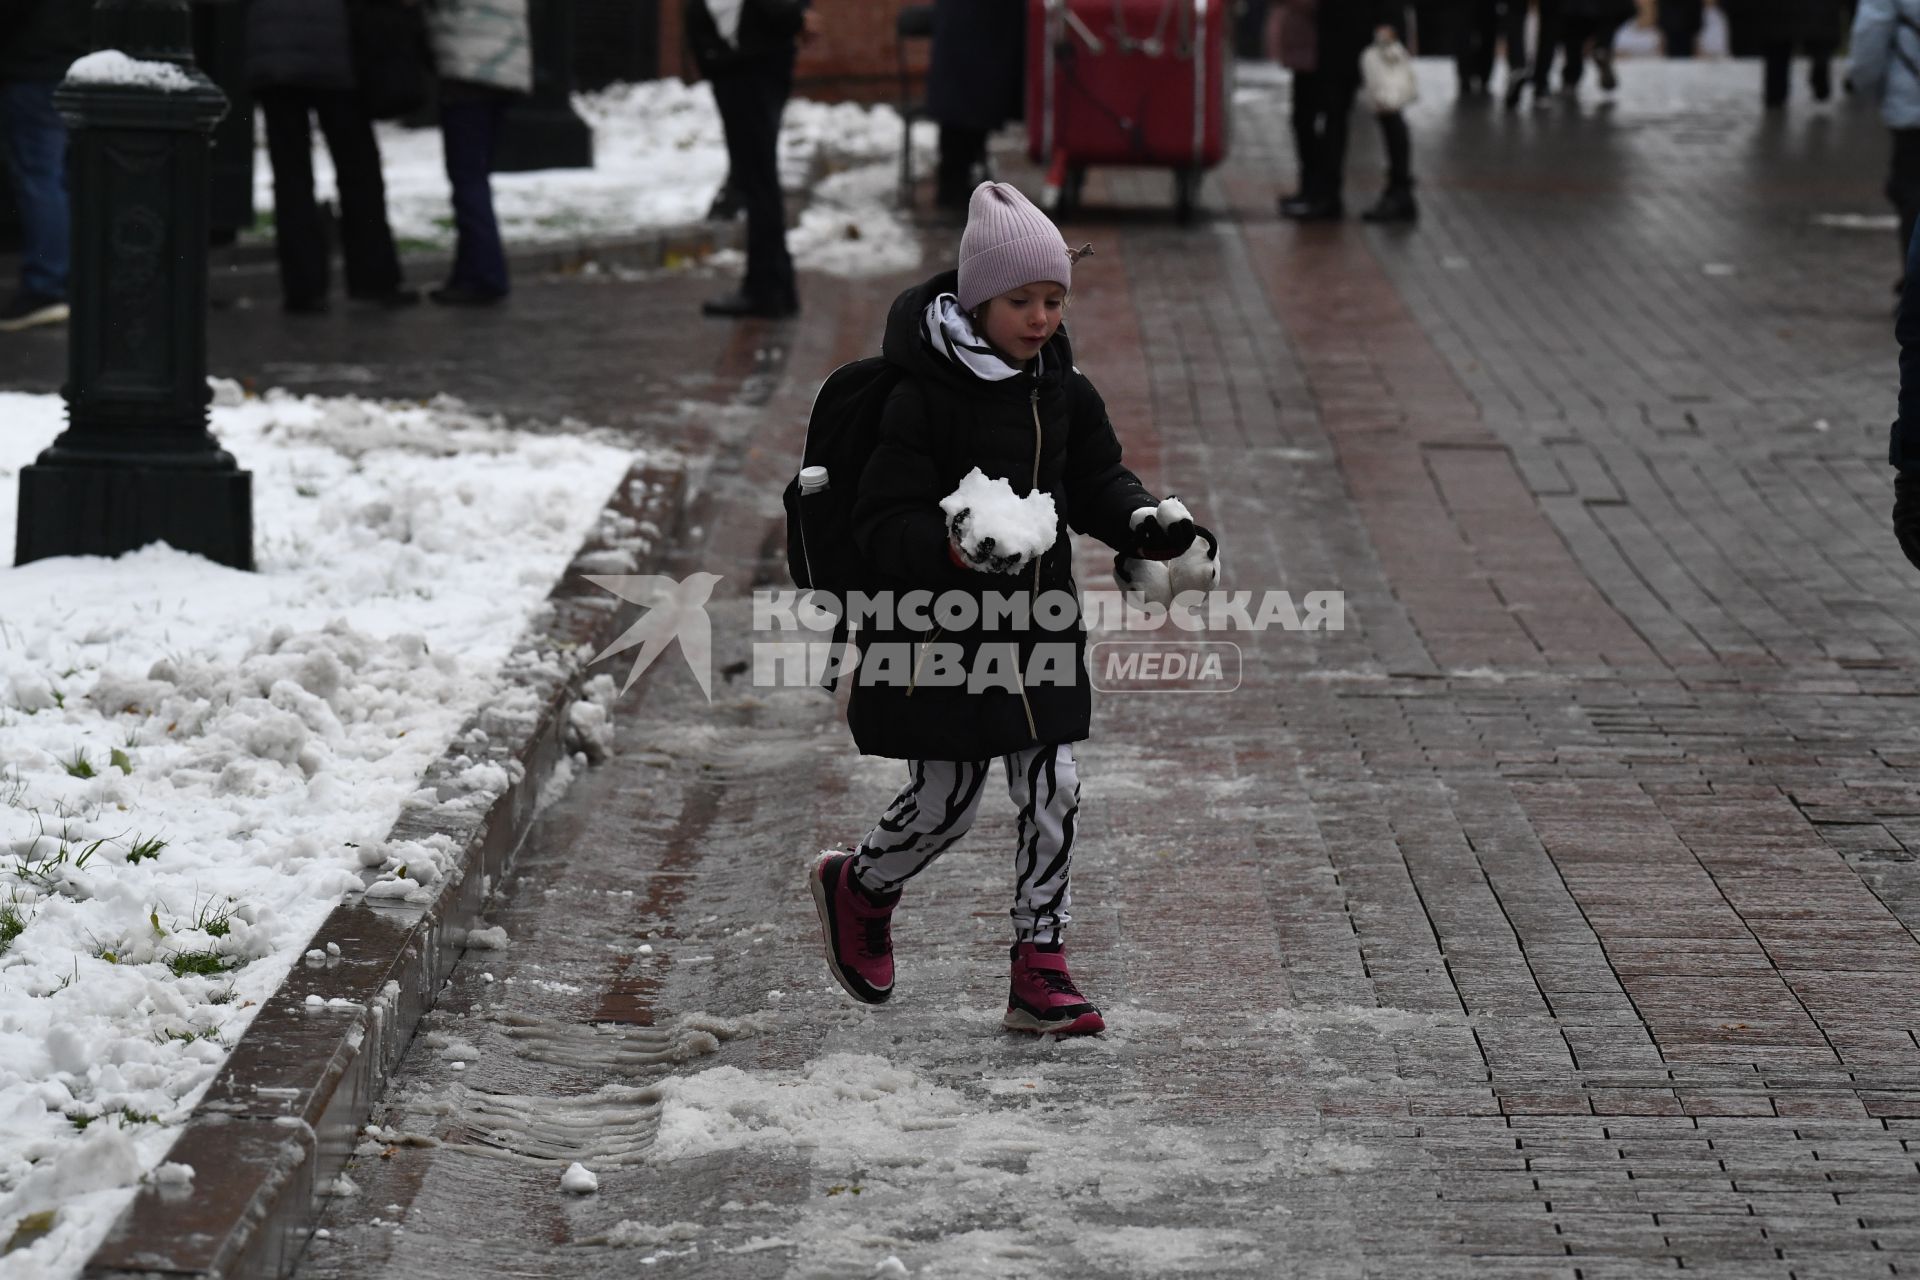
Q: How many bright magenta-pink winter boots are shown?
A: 2